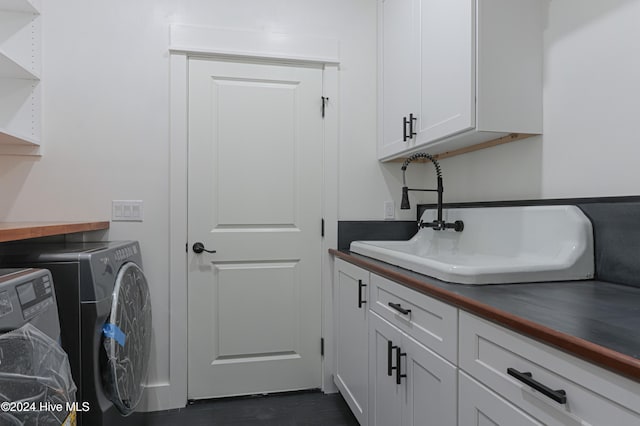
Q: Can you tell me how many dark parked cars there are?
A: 0